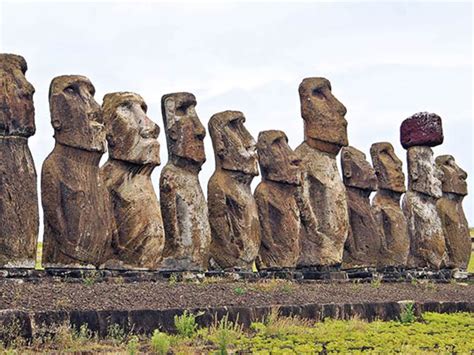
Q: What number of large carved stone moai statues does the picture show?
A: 11